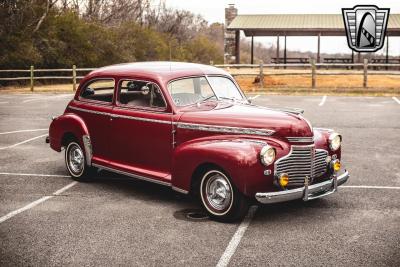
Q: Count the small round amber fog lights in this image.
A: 2